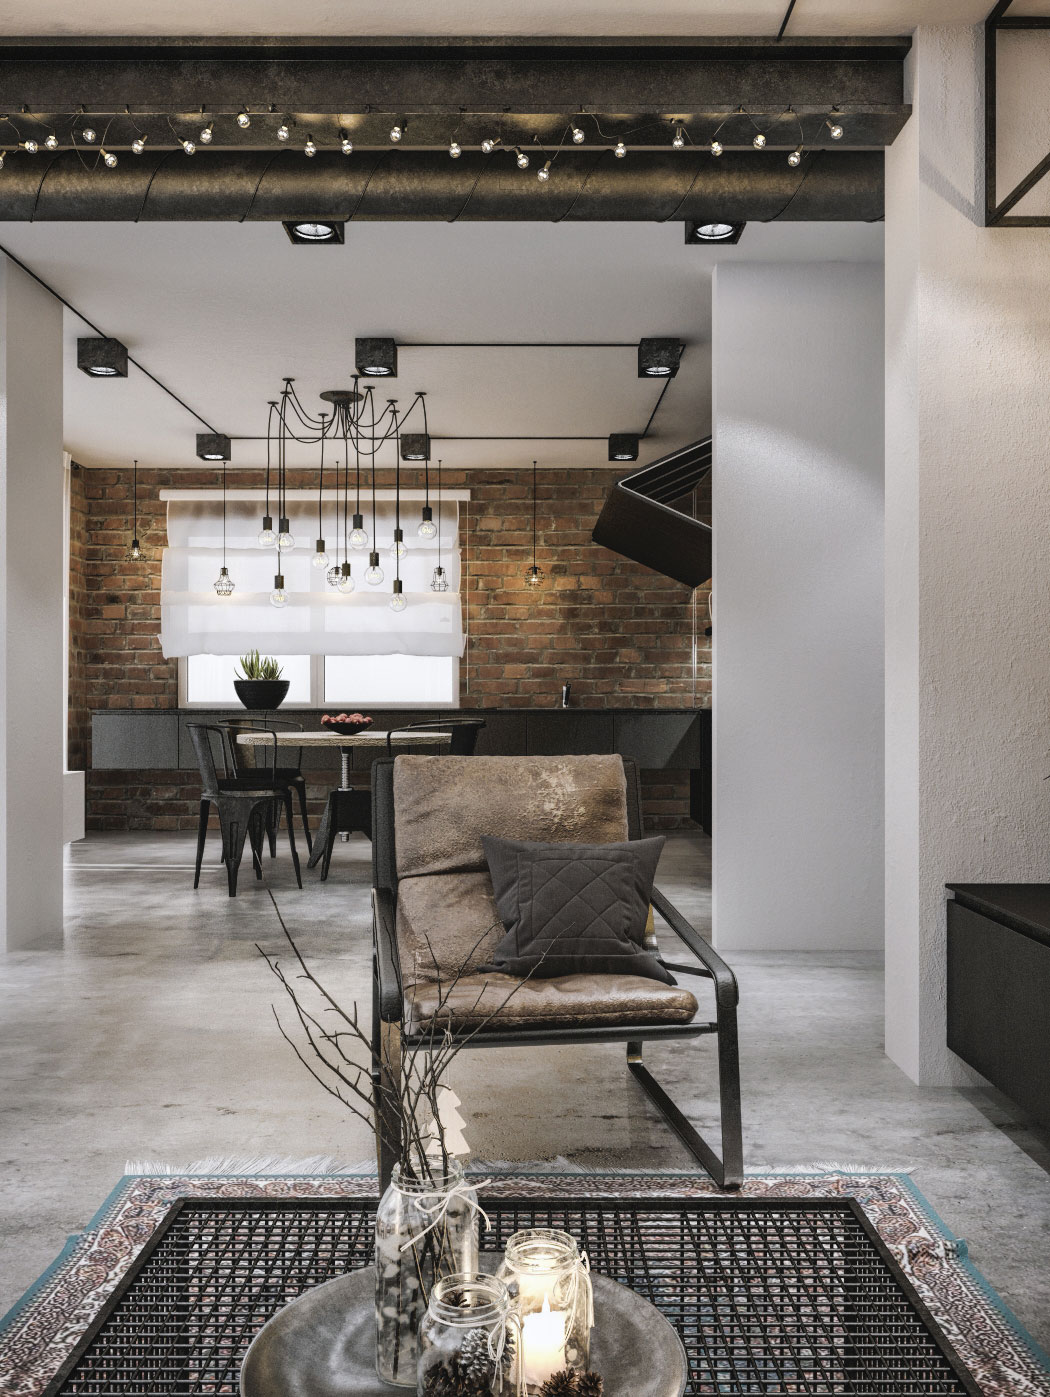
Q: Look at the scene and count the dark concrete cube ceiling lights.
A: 8